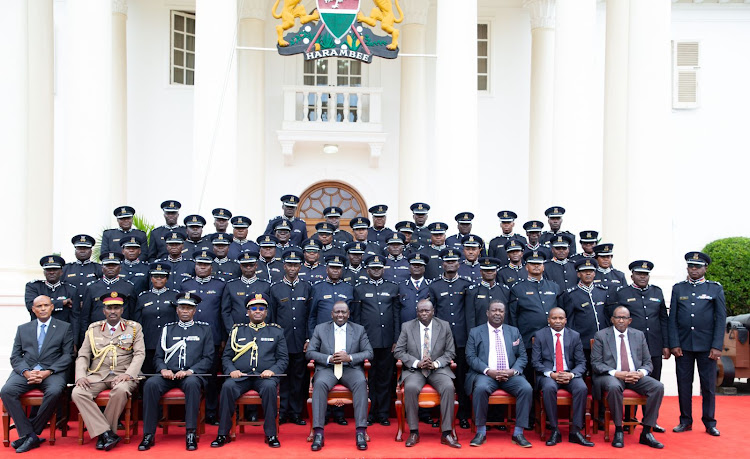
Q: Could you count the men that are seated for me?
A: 9